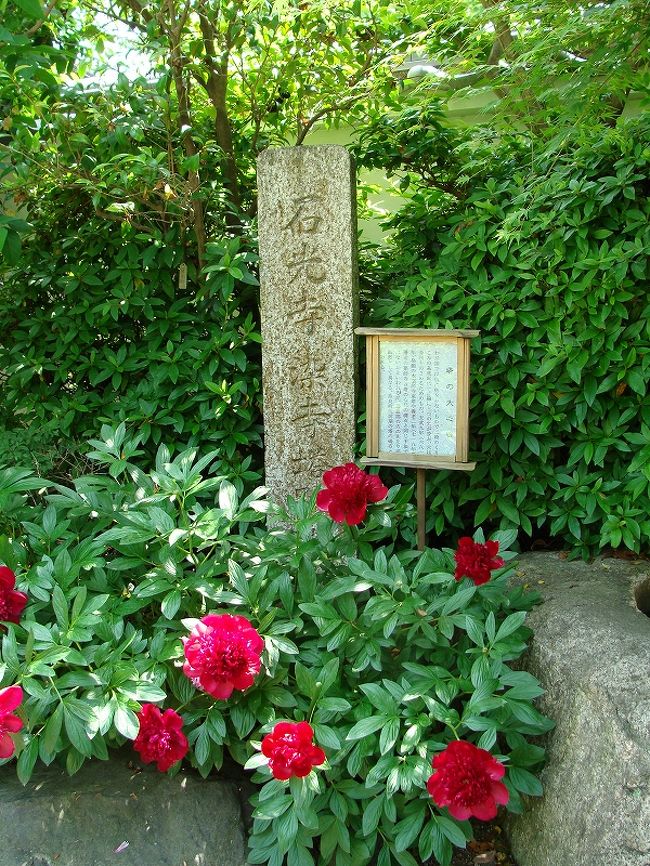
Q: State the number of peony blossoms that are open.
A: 8